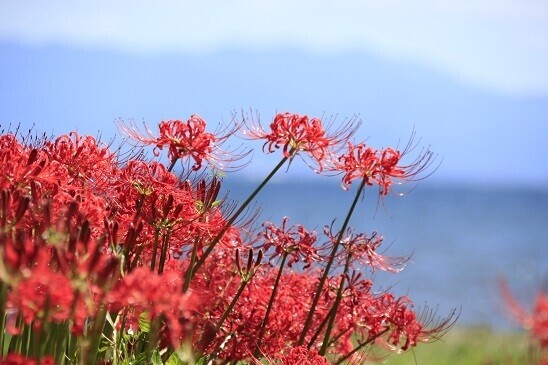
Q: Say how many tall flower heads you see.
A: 3